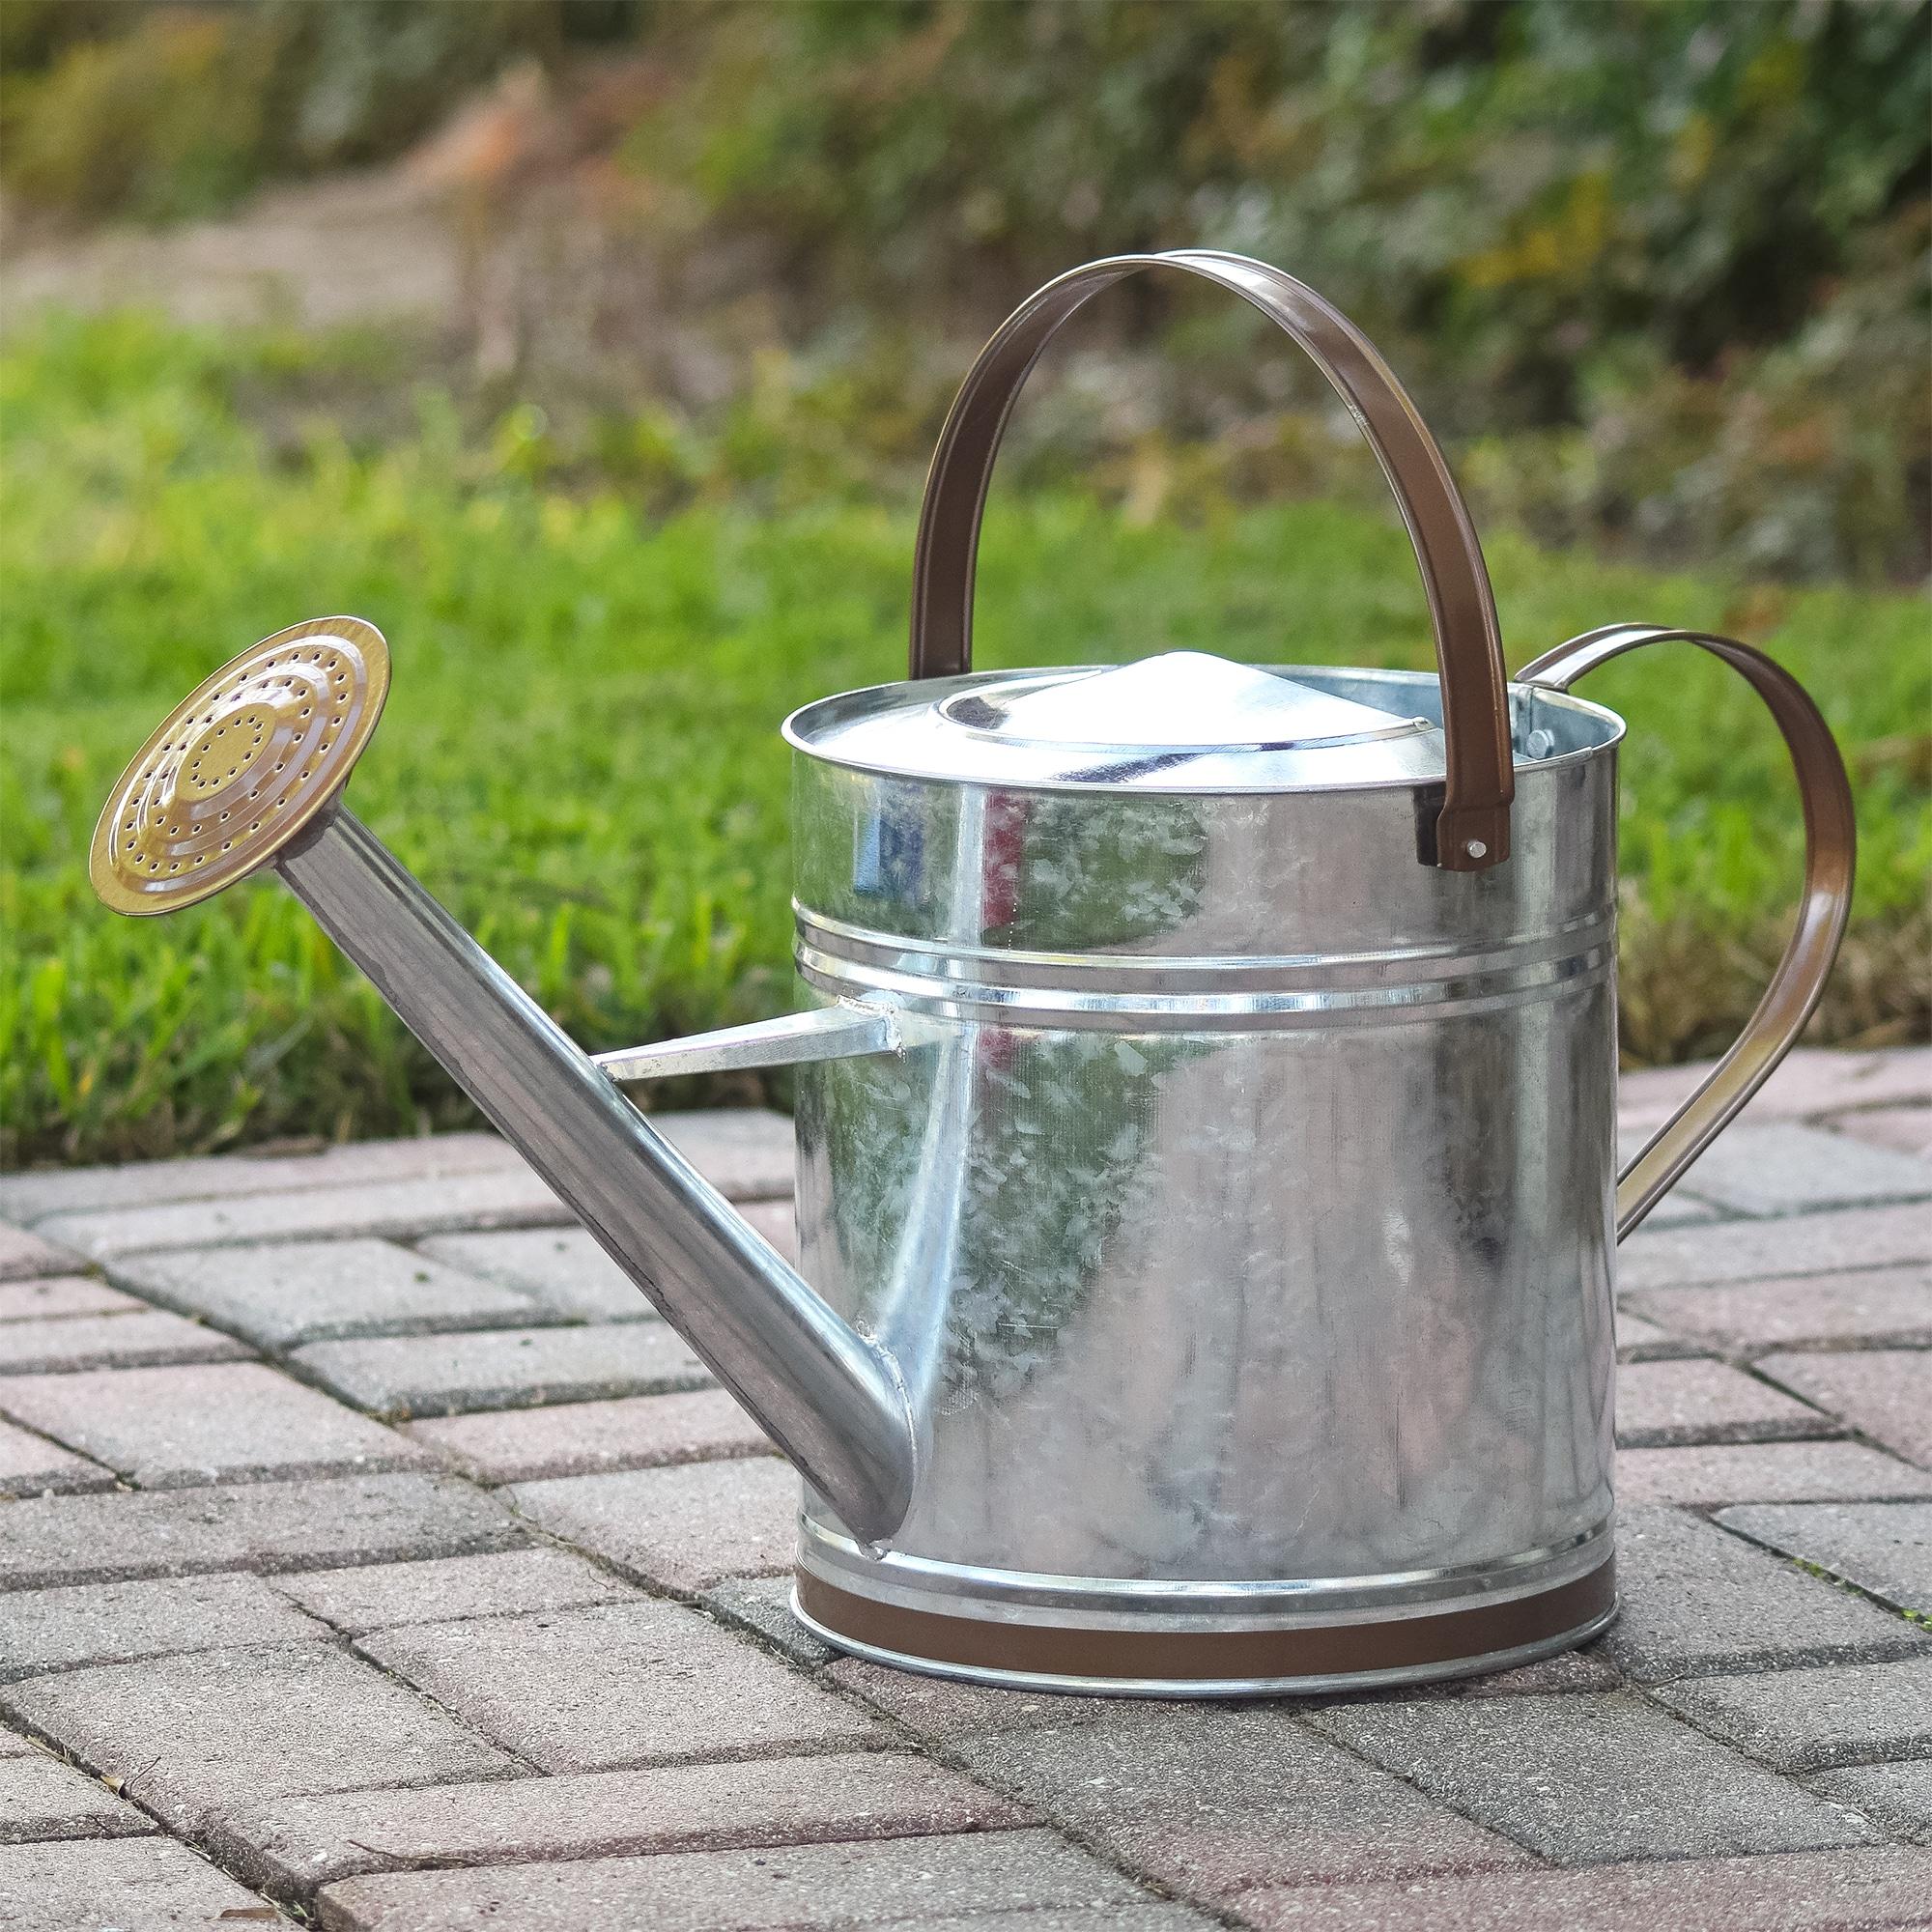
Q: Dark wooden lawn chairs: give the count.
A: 0